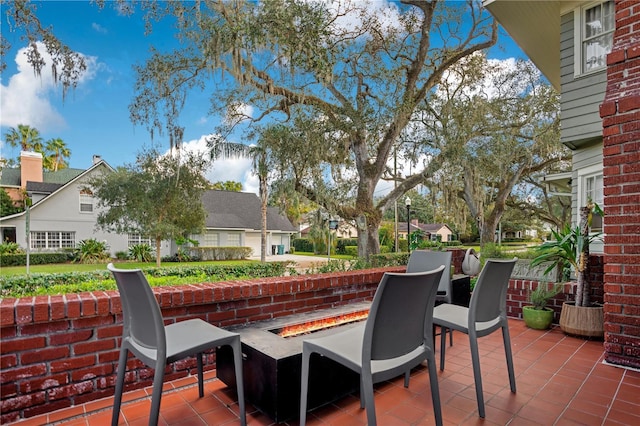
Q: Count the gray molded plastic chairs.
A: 4